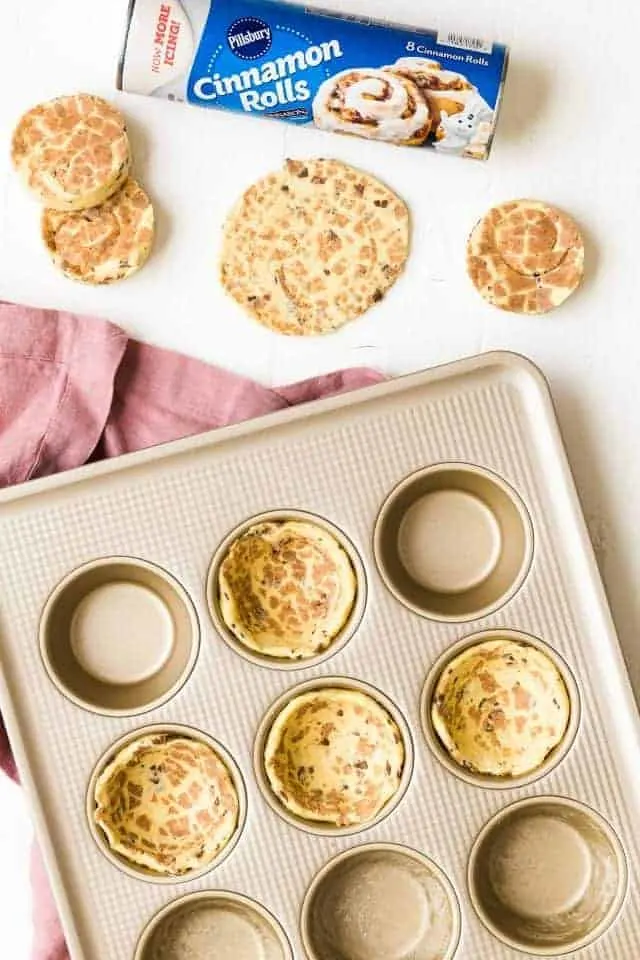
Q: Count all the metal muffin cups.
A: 9